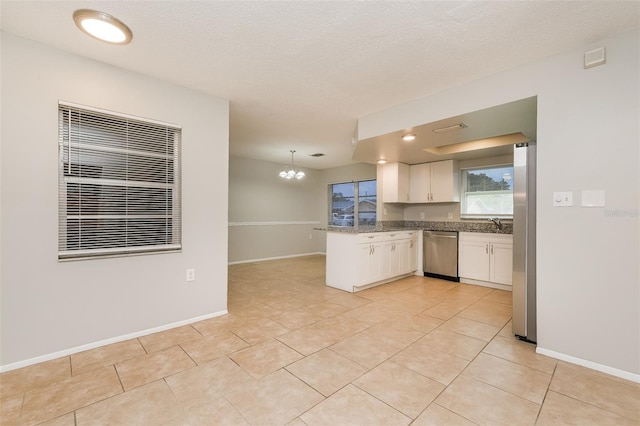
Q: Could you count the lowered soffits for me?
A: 1